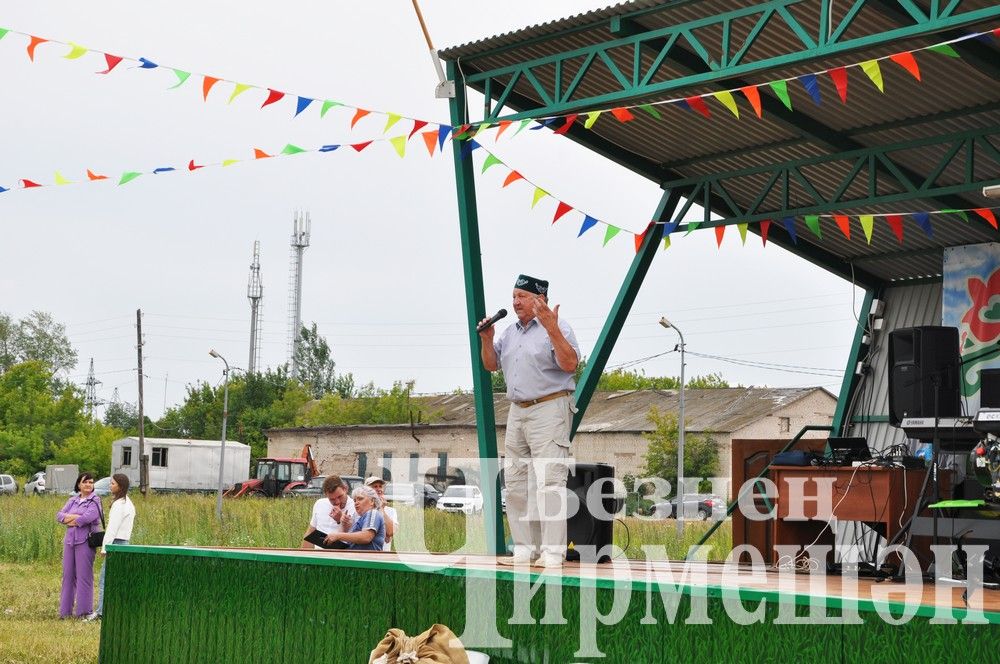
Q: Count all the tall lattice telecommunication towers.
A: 2